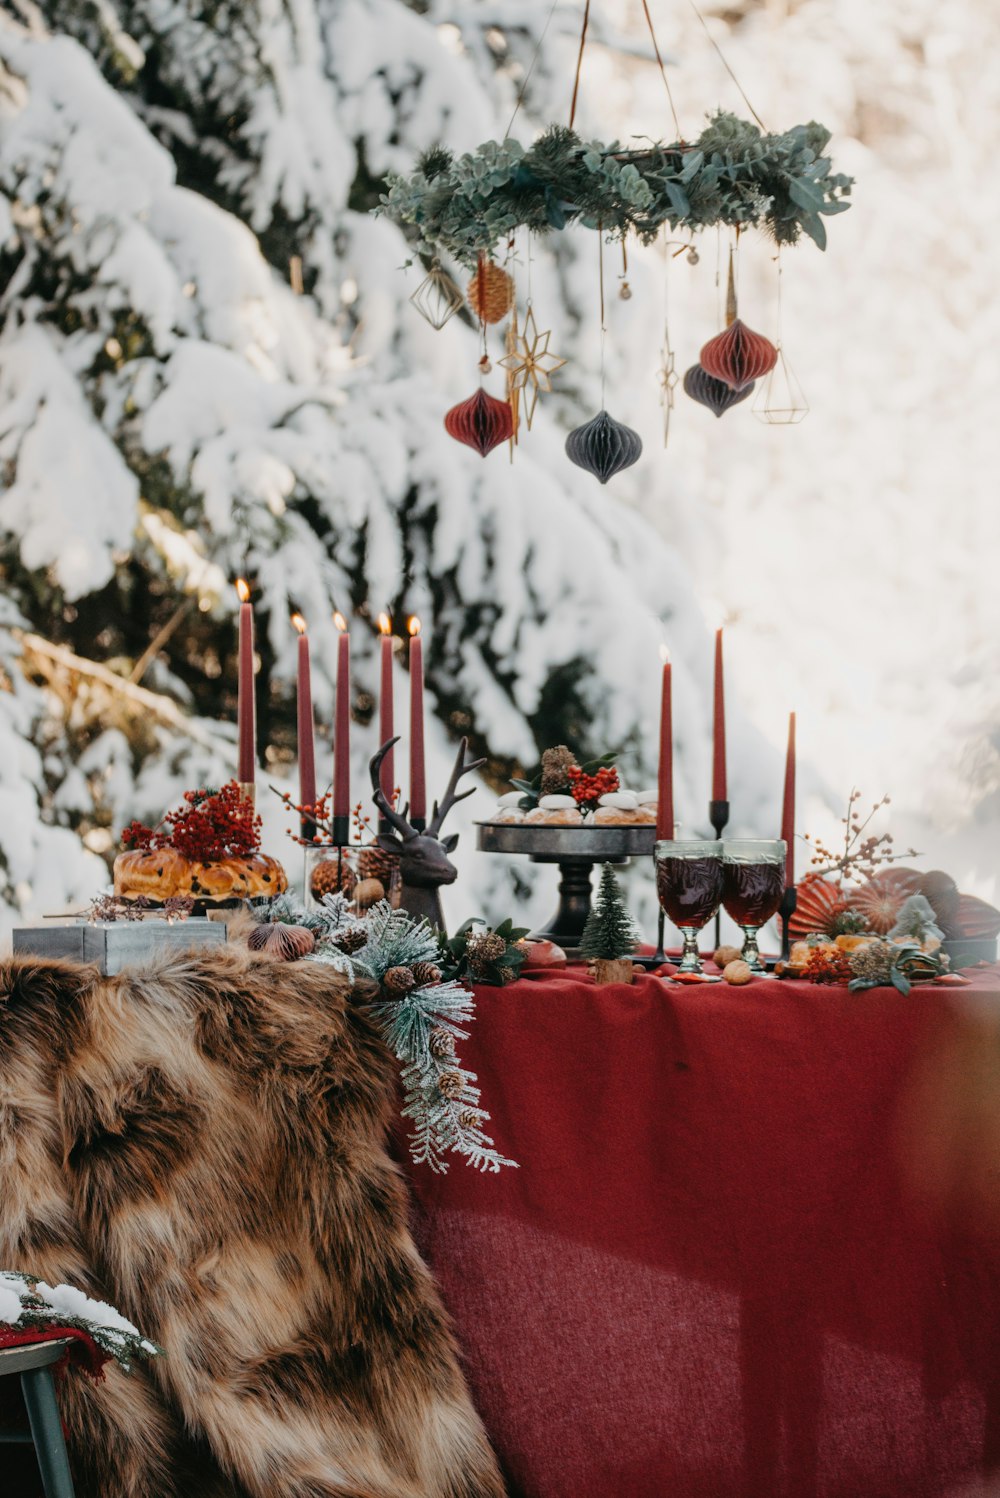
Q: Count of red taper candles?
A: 8